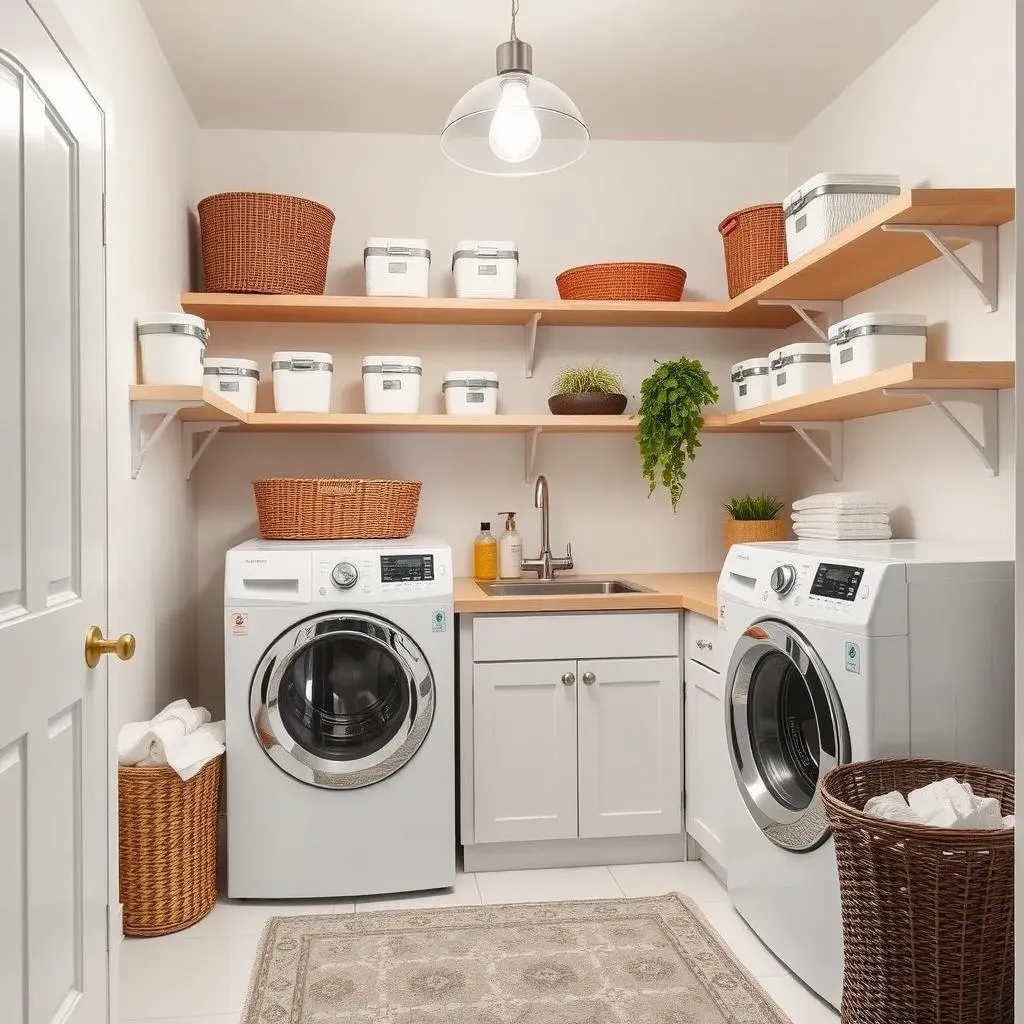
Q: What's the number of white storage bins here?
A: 11